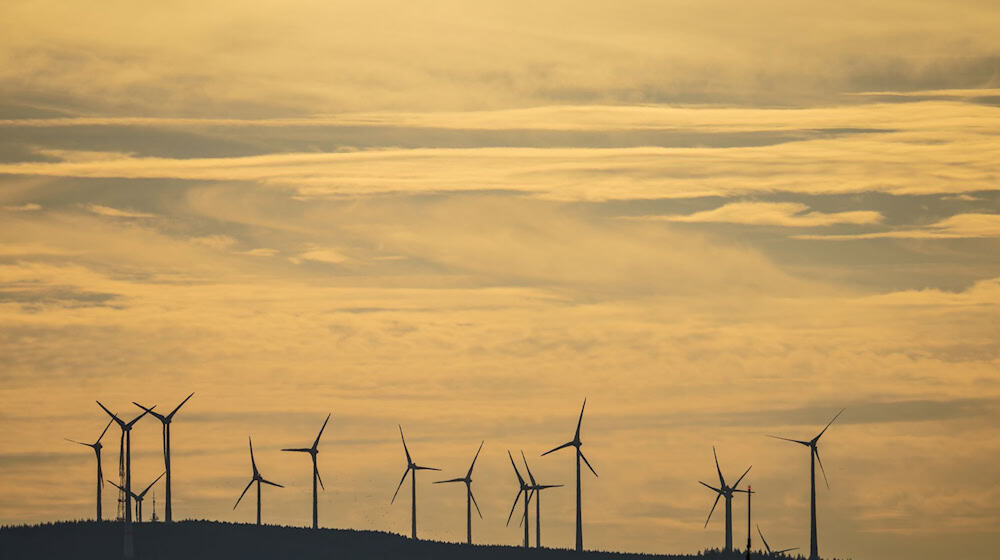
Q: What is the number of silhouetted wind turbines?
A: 15